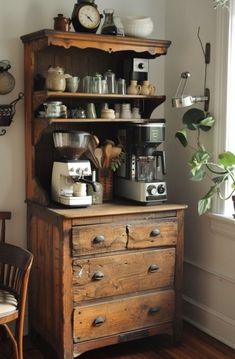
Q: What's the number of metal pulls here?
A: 6